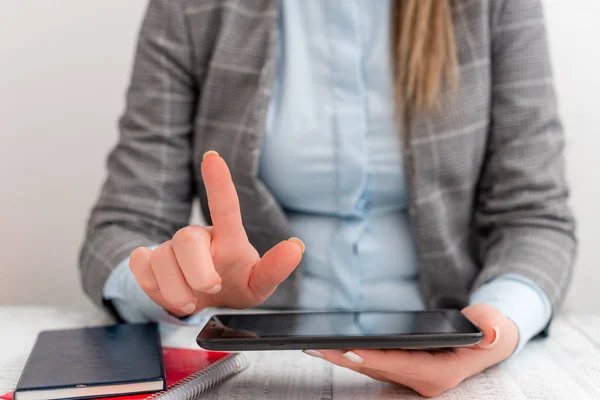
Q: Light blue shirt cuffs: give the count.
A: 2